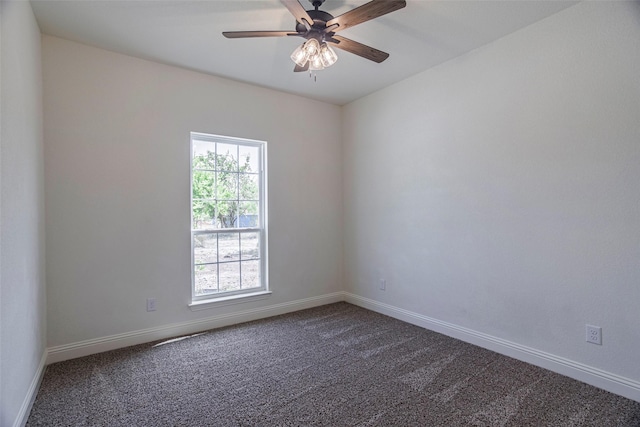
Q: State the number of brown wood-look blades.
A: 5